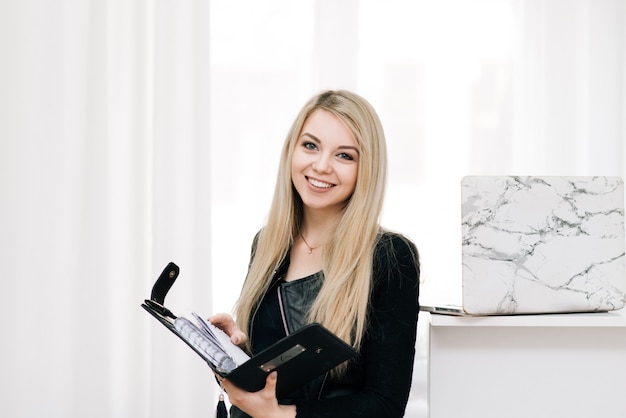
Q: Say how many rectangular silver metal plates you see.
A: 1